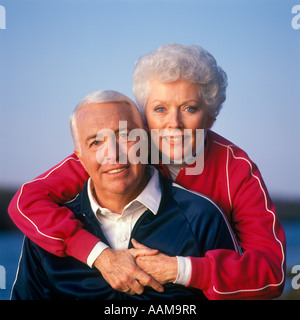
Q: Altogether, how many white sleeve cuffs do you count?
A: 2